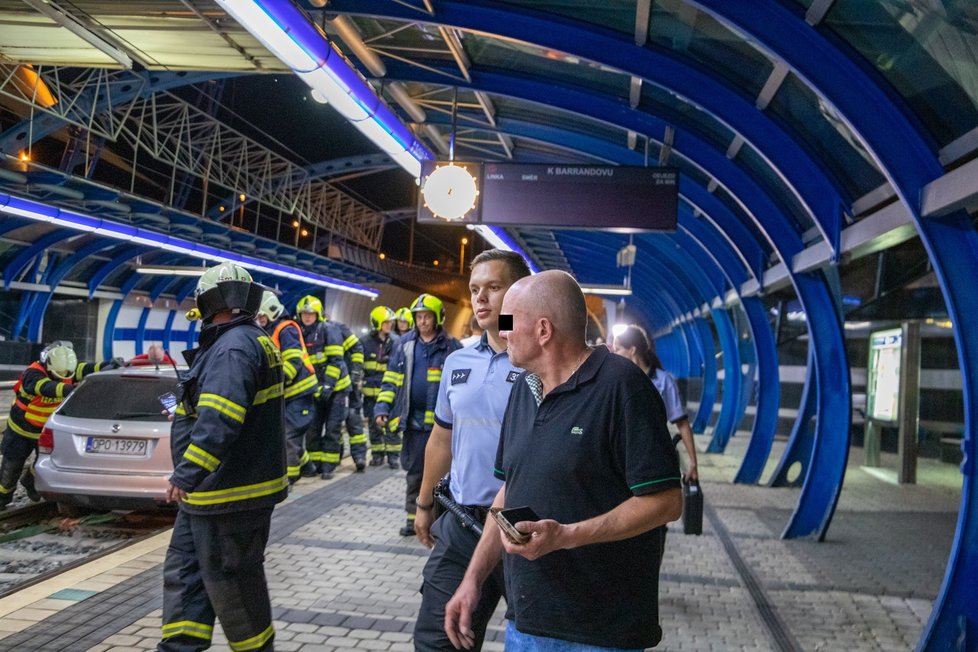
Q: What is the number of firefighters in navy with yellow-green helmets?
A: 4